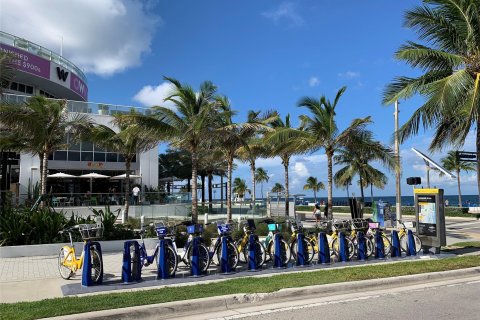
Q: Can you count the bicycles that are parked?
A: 11